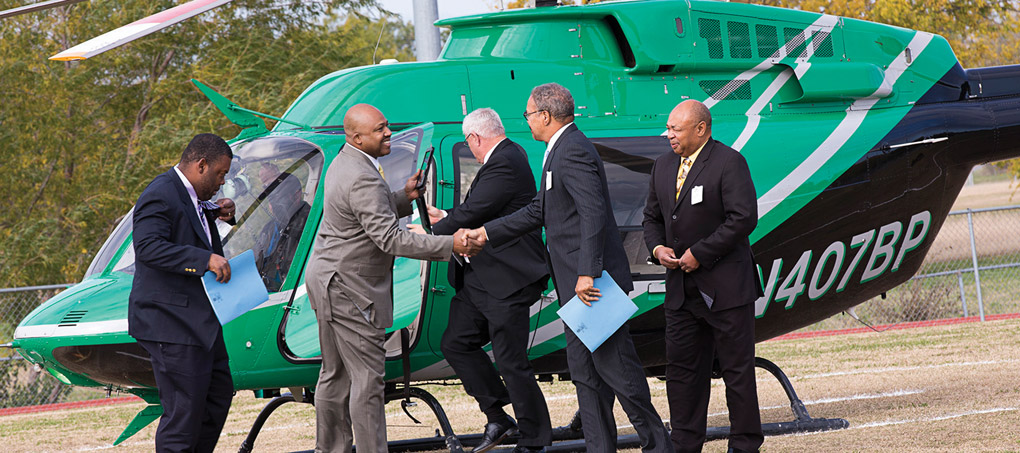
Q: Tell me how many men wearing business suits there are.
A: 5